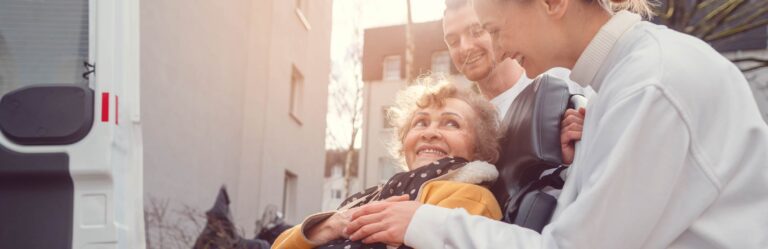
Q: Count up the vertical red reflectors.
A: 2